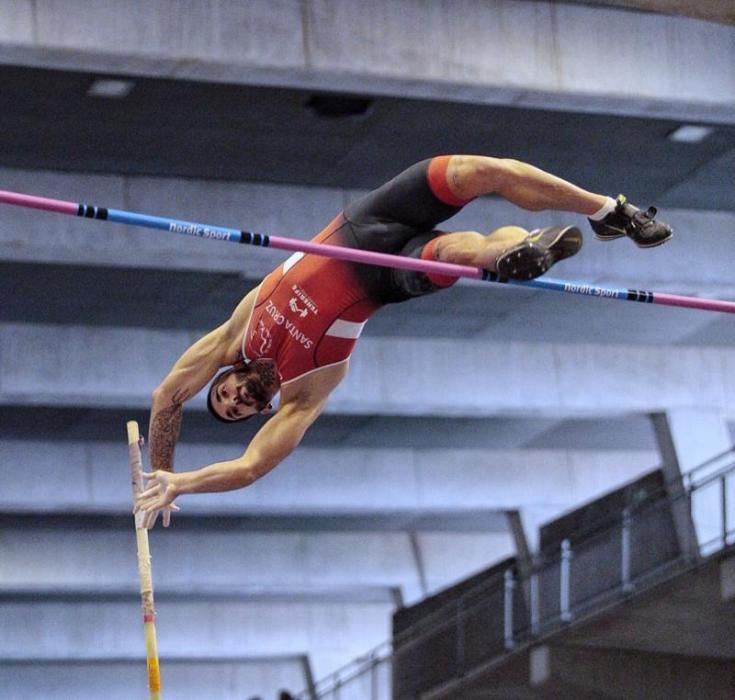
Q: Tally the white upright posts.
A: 4